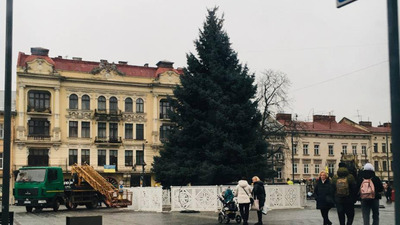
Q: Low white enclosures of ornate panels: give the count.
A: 1